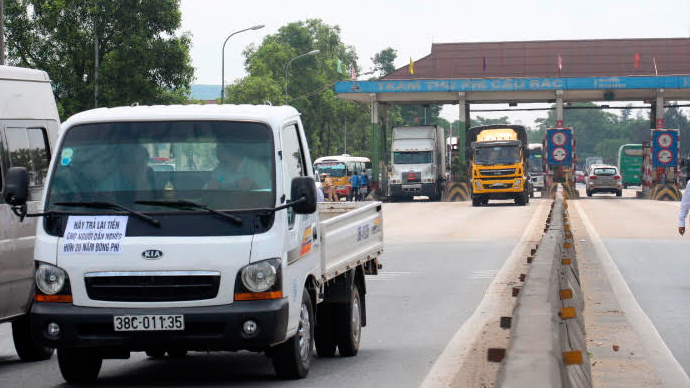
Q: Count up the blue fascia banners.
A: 1